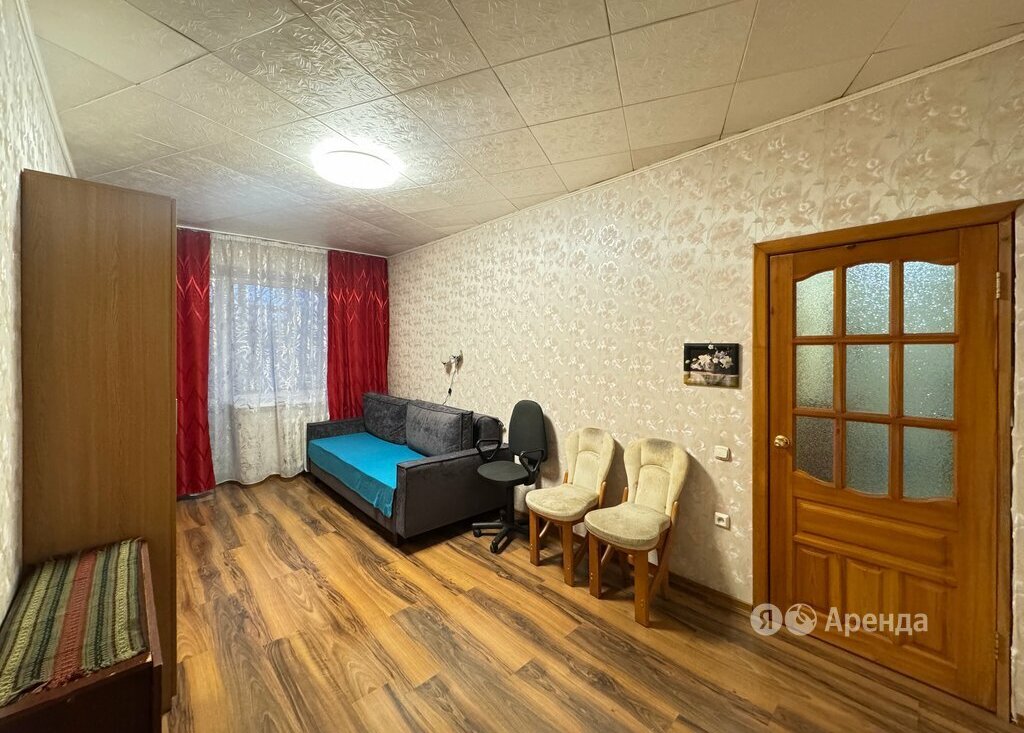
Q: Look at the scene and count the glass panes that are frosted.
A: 9